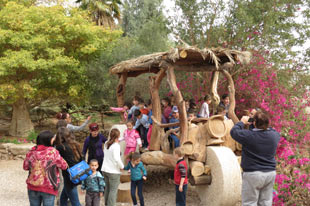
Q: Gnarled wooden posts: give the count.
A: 5